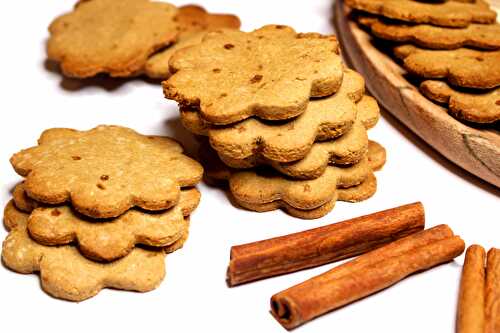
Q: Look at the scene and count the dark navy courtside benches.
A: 0